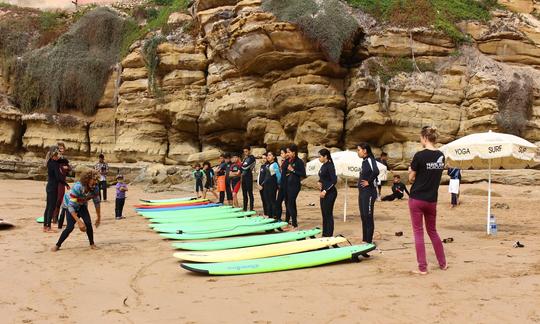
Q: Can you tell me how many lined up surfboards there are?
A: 13